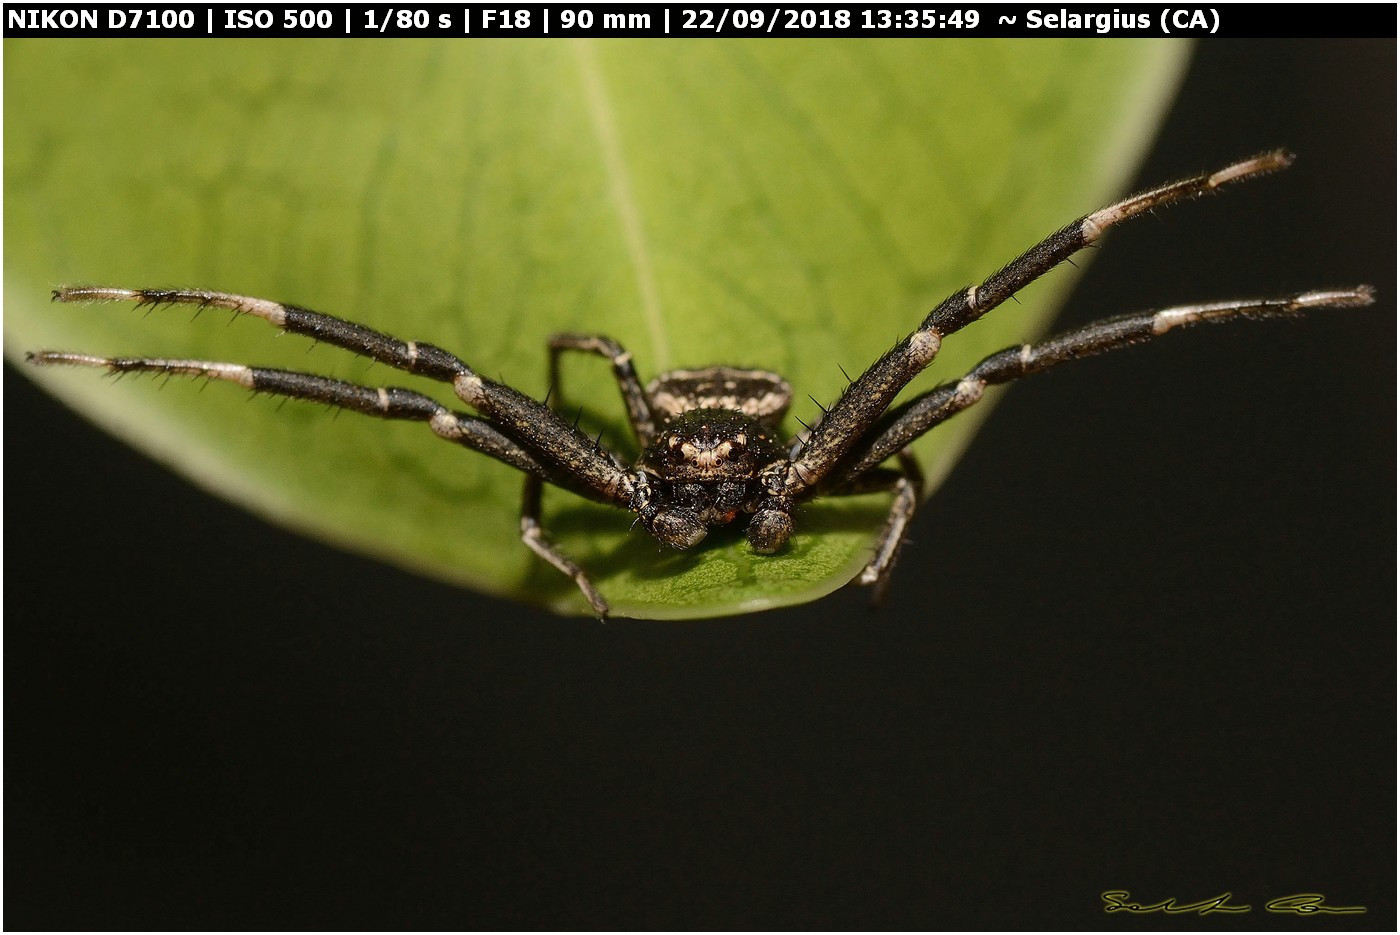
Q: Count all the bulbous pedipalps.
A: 2